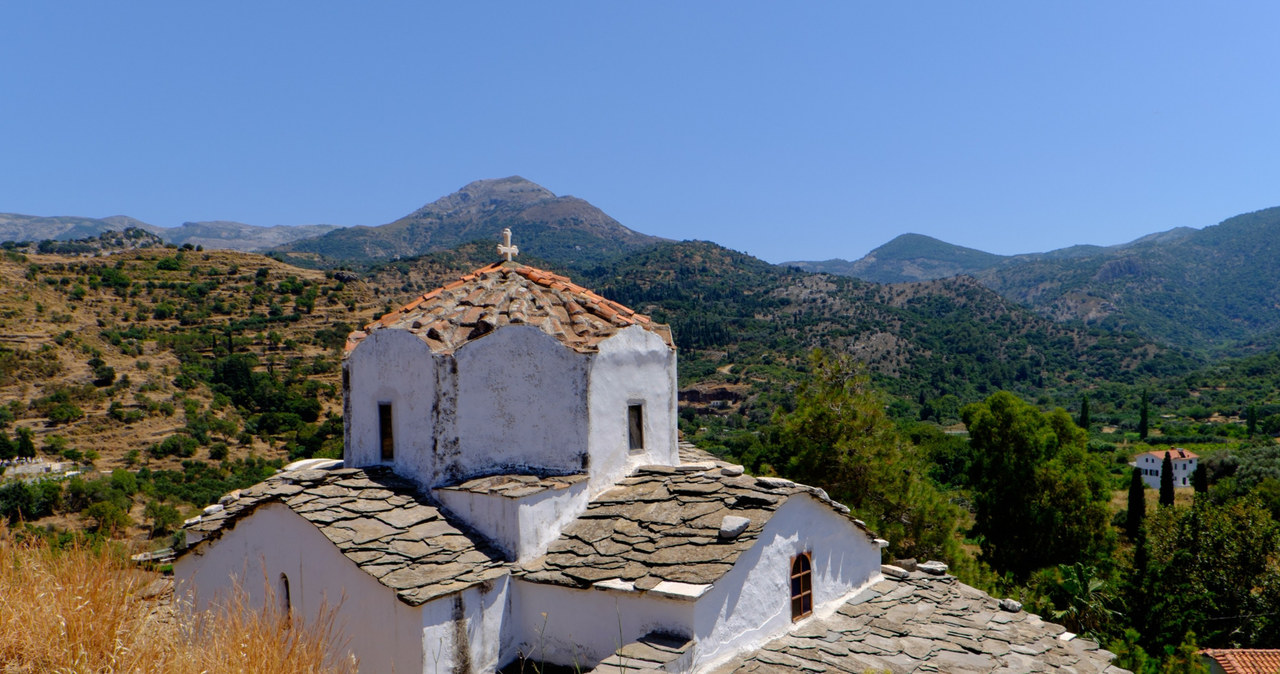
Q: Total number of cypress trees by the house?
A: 3